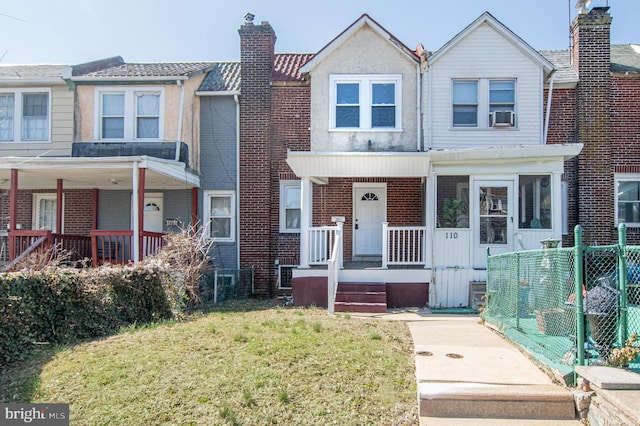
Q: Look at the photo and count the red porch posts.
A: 5